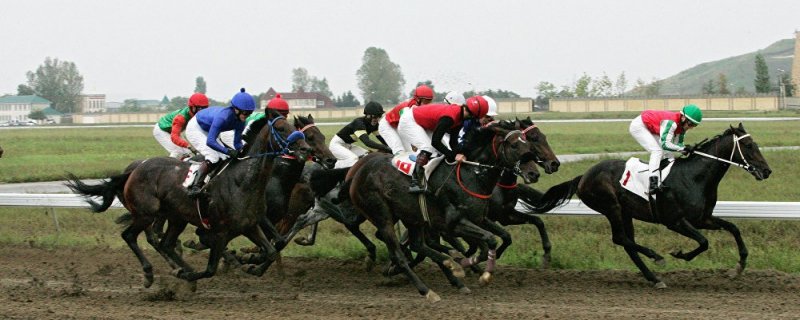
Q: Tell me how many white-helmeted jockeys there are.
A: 2